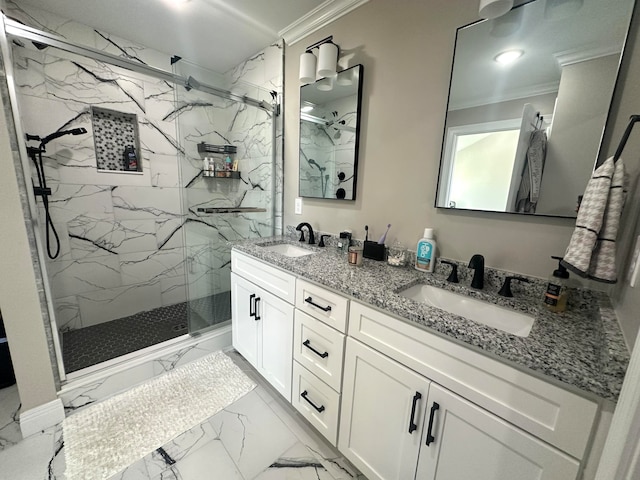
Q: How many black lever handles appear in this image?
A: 4